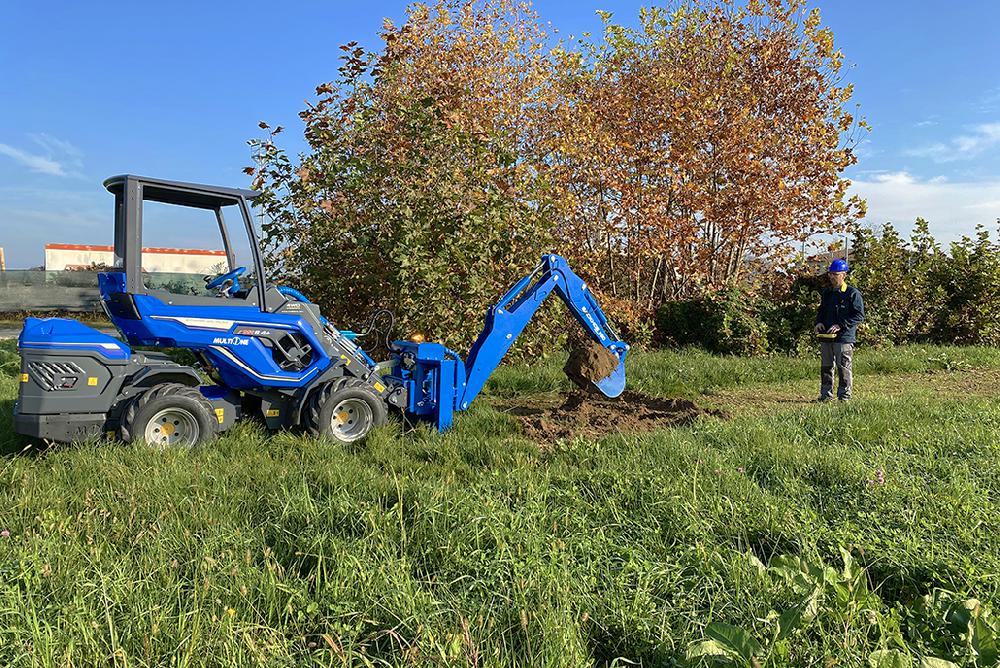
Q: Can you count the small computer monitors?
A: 0